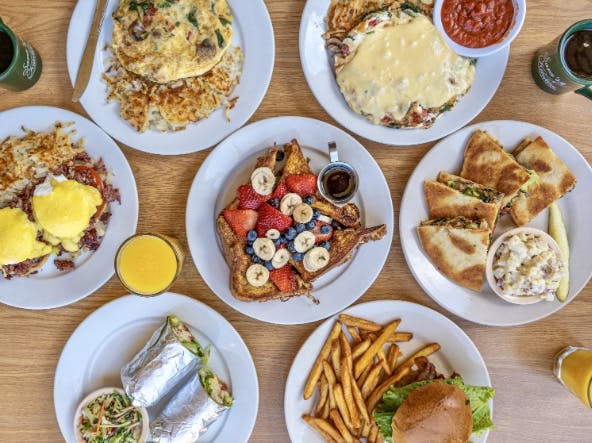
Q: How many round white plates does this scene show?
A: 7